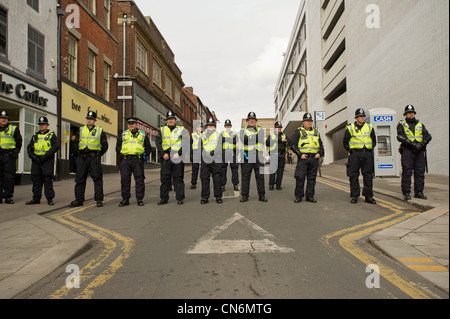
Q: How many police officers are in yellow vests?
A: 13